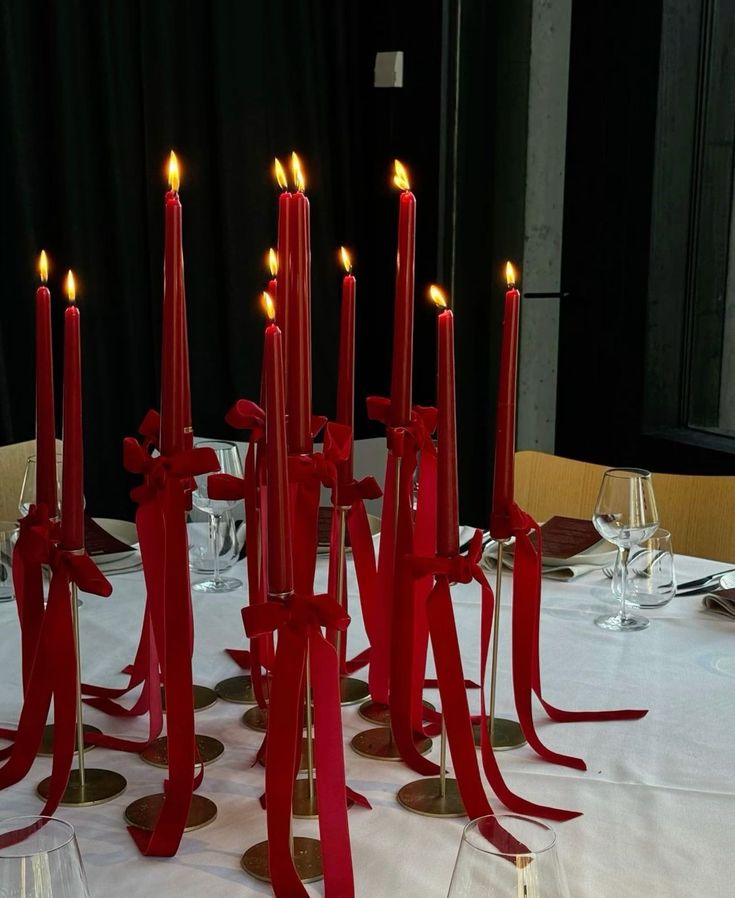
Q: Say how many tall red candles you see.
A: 11